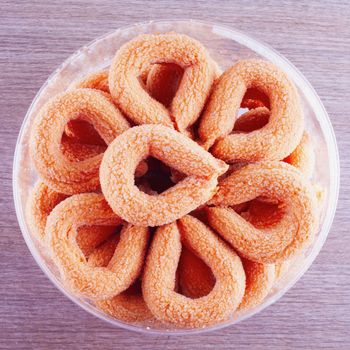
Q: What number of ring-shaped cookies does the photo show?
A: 7